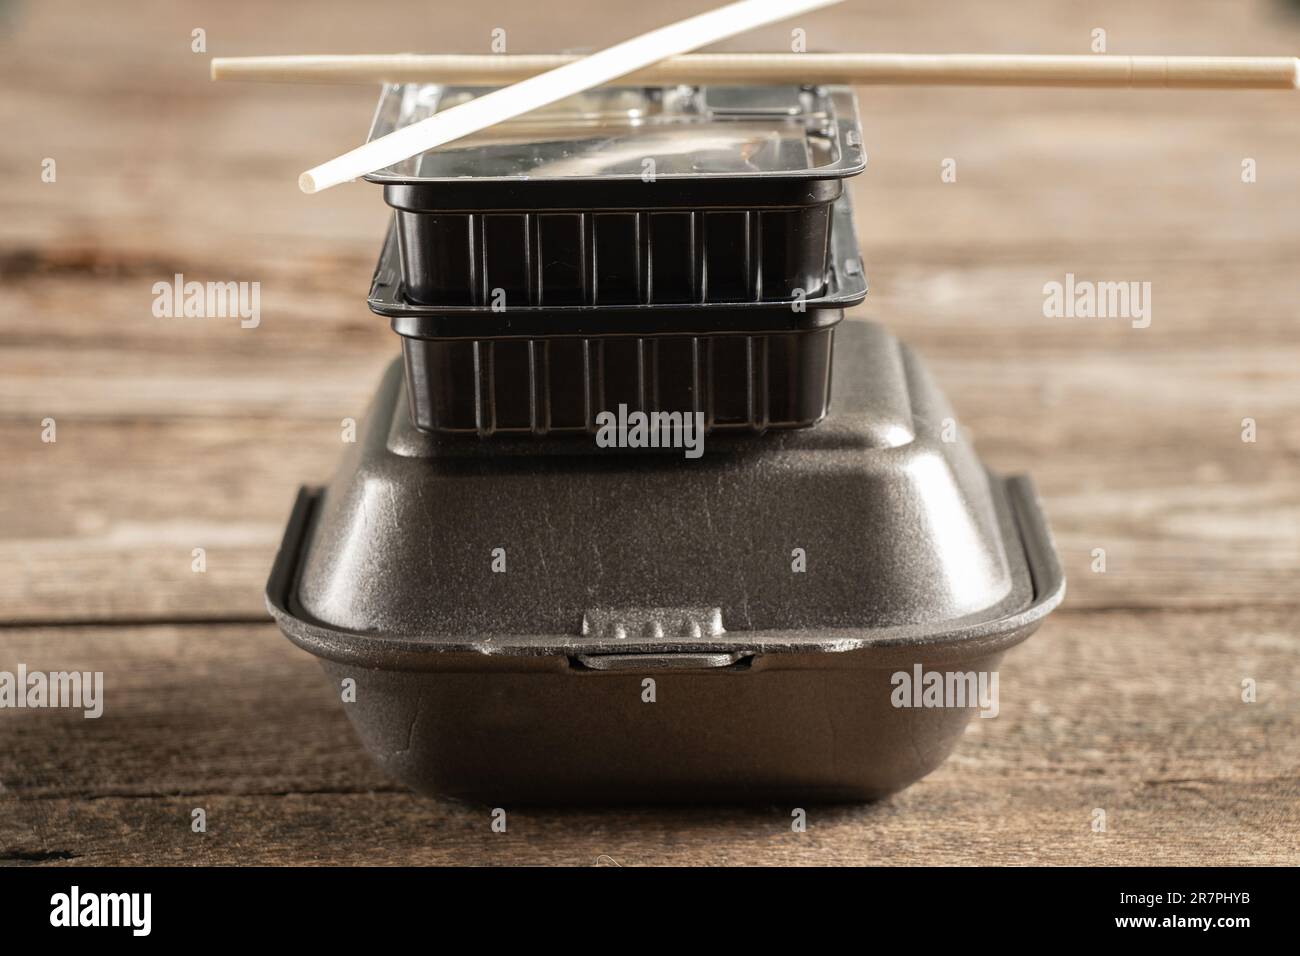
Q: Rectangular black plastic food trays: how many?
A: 2